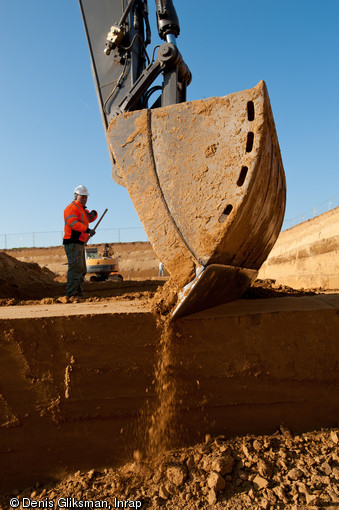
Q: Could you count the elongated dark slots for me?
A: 4